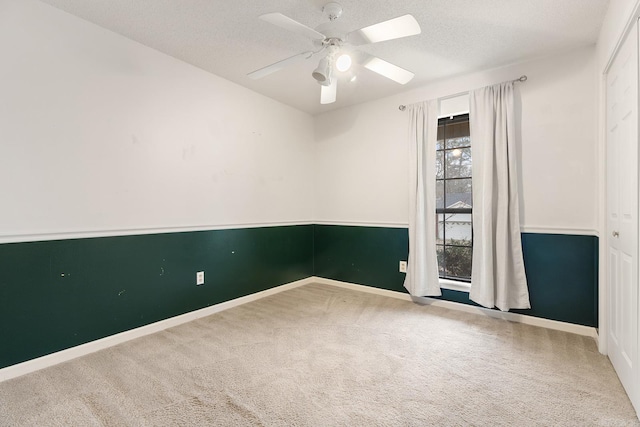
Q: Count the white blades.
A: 5